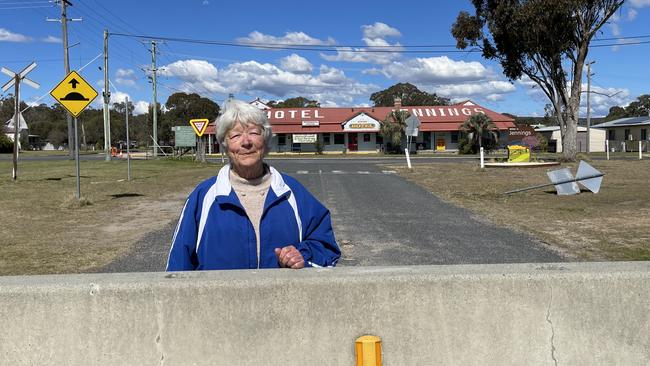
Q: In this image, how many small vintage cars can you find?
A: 0